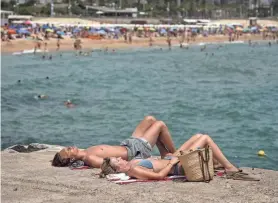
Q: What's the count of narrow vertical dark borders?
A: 0